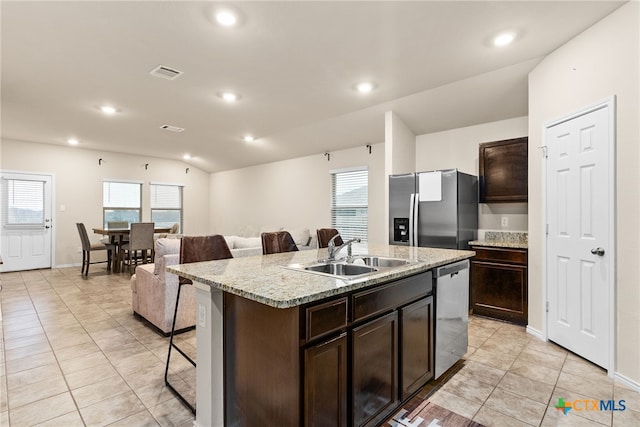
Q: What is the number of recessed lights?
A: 8